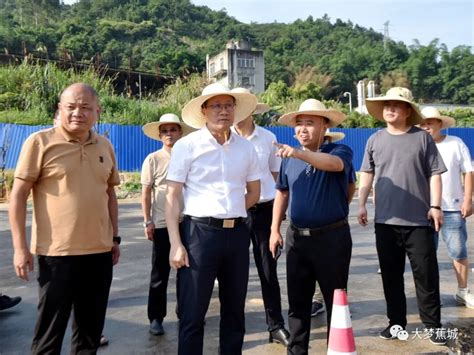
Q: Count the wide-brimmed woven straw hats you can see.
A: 7